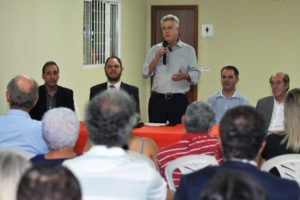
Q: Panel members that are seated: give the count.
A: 4